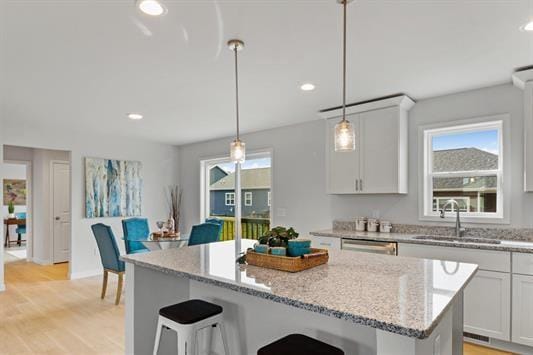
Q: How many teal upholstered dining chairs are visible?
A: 4